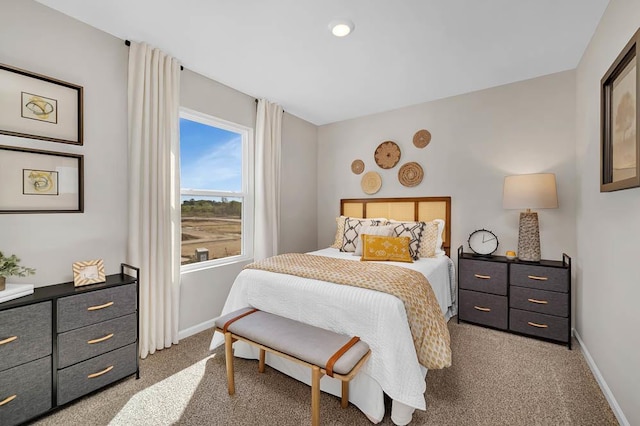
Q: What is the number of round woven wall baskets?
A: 5